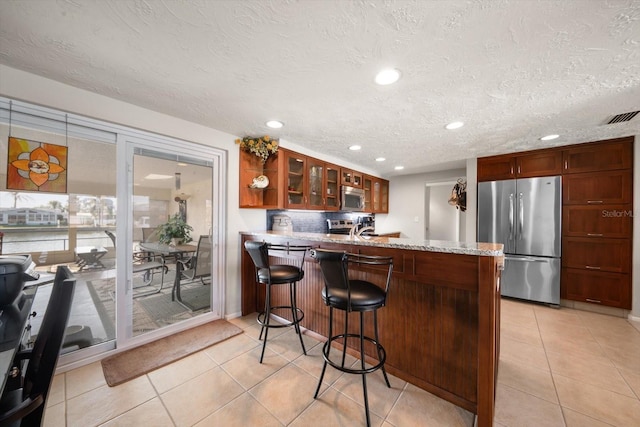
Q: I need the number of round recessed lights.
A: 7